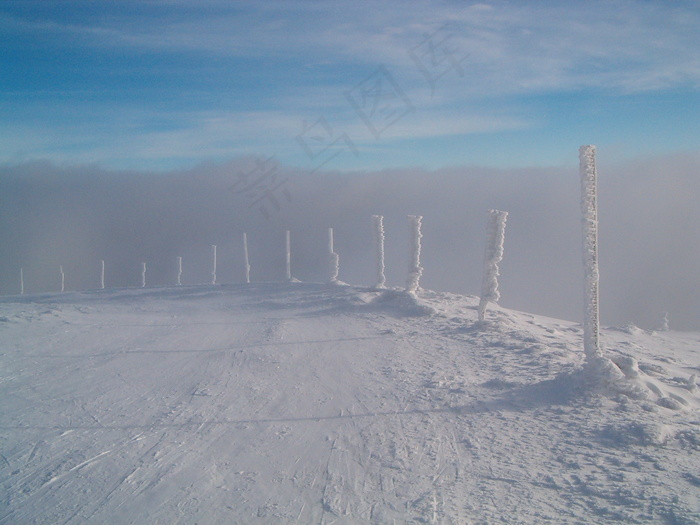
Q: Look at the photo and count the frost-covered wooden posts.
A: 13